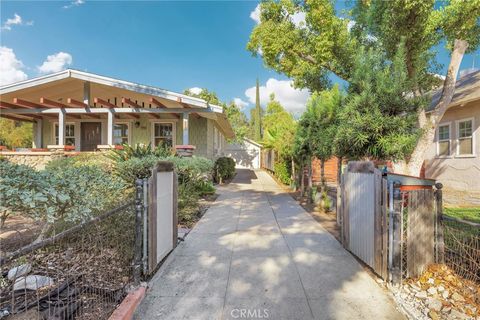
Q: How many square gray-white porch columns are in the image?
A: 4